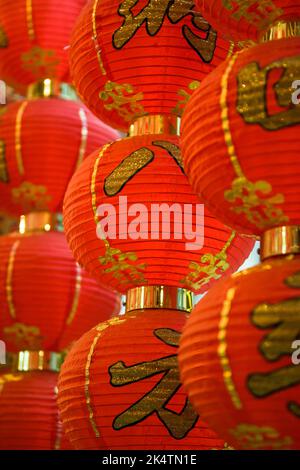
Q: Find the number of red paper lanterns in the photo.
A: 10